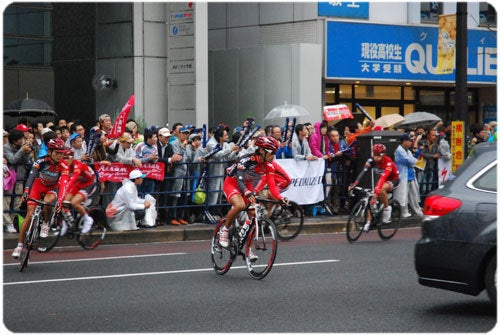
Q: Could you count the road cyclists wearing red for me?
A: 5